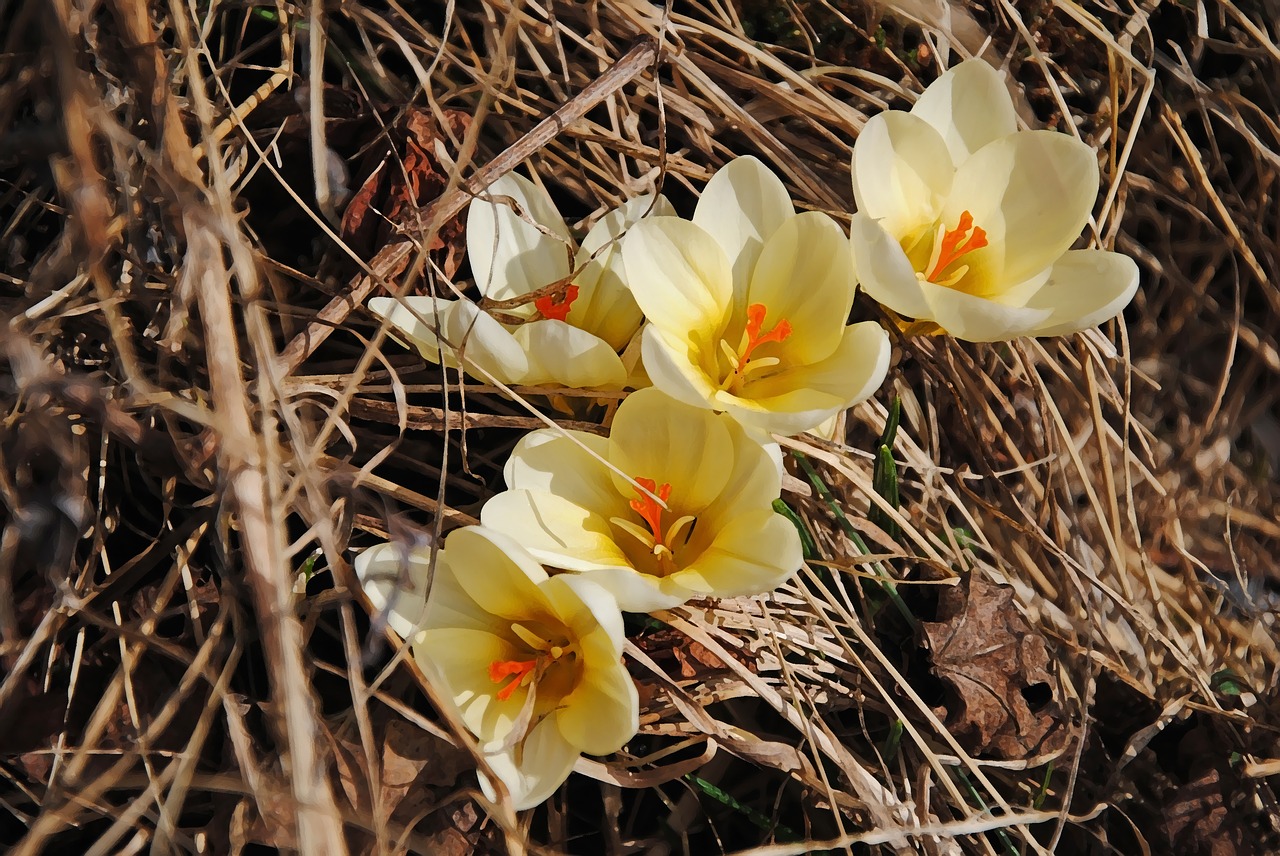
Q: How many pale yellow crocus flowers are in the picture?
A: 5